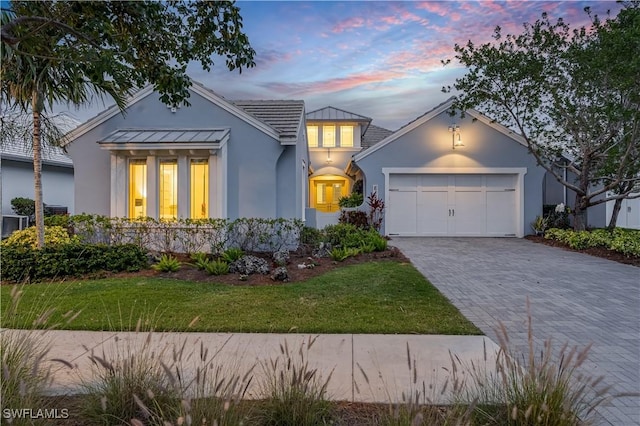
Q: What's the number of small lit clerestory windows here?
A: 3